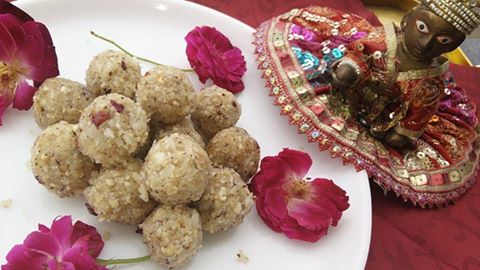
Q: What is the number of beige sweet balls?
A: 12